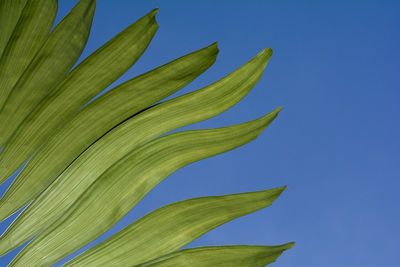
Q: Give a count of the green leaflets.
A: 9